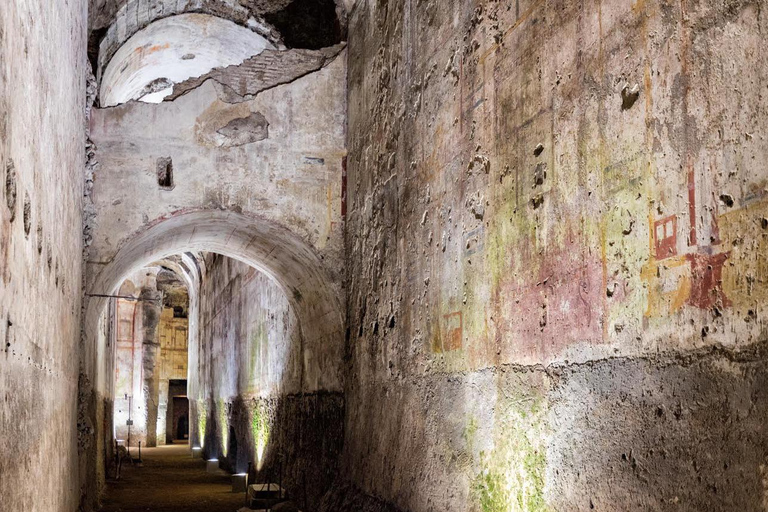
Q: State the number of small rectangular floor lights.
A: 3